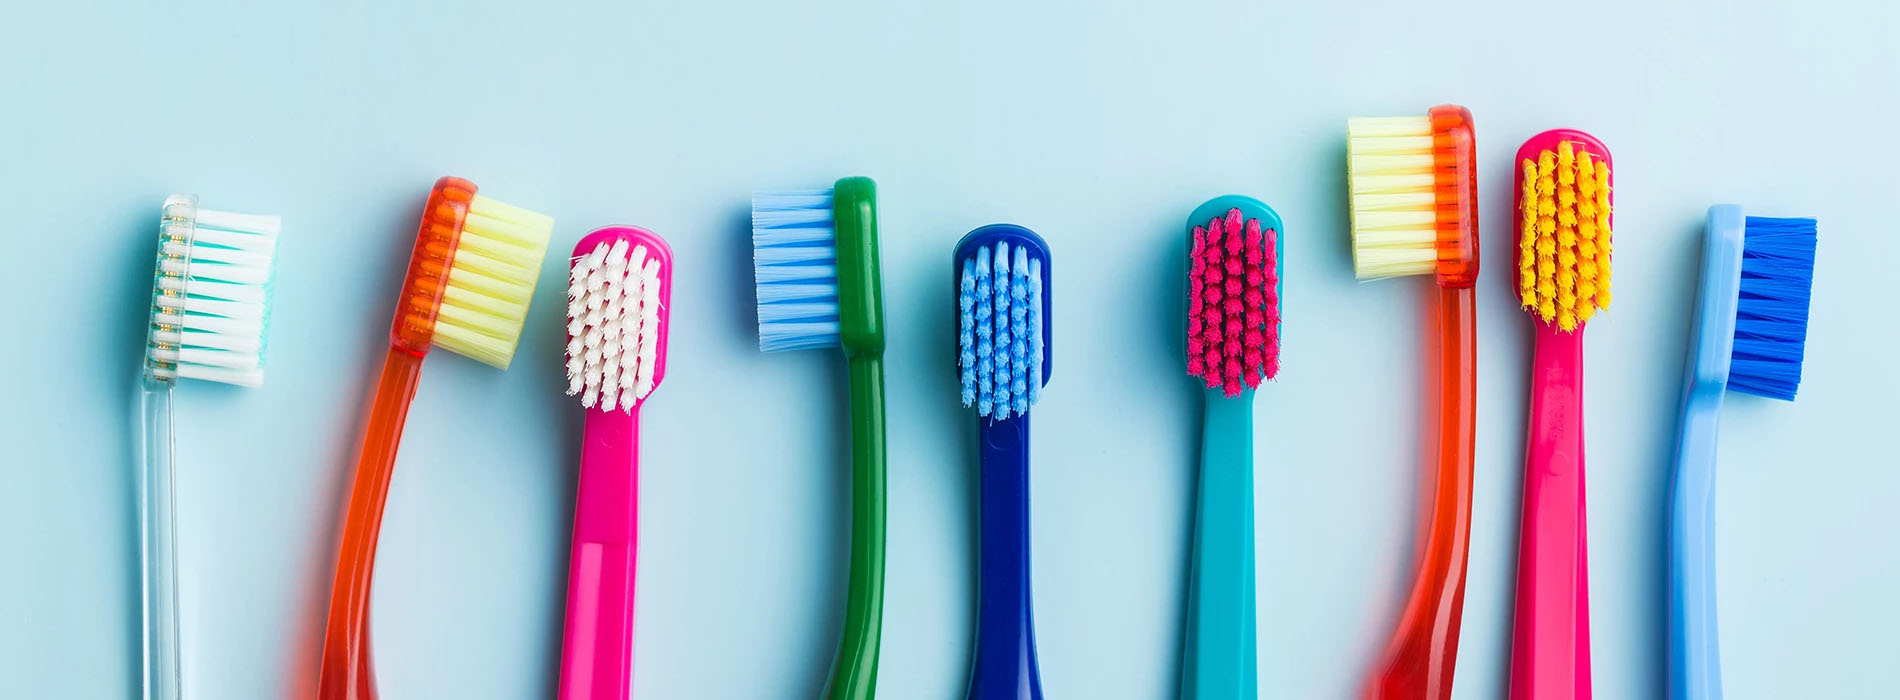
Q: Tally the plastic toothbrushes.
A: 9